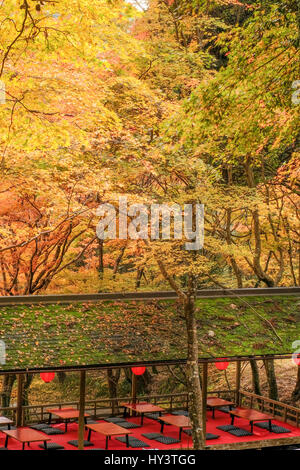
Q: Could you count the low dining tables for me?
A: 8